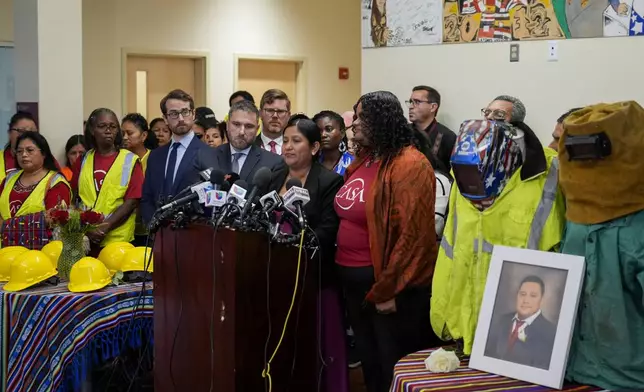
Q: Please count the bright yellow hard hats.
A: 6